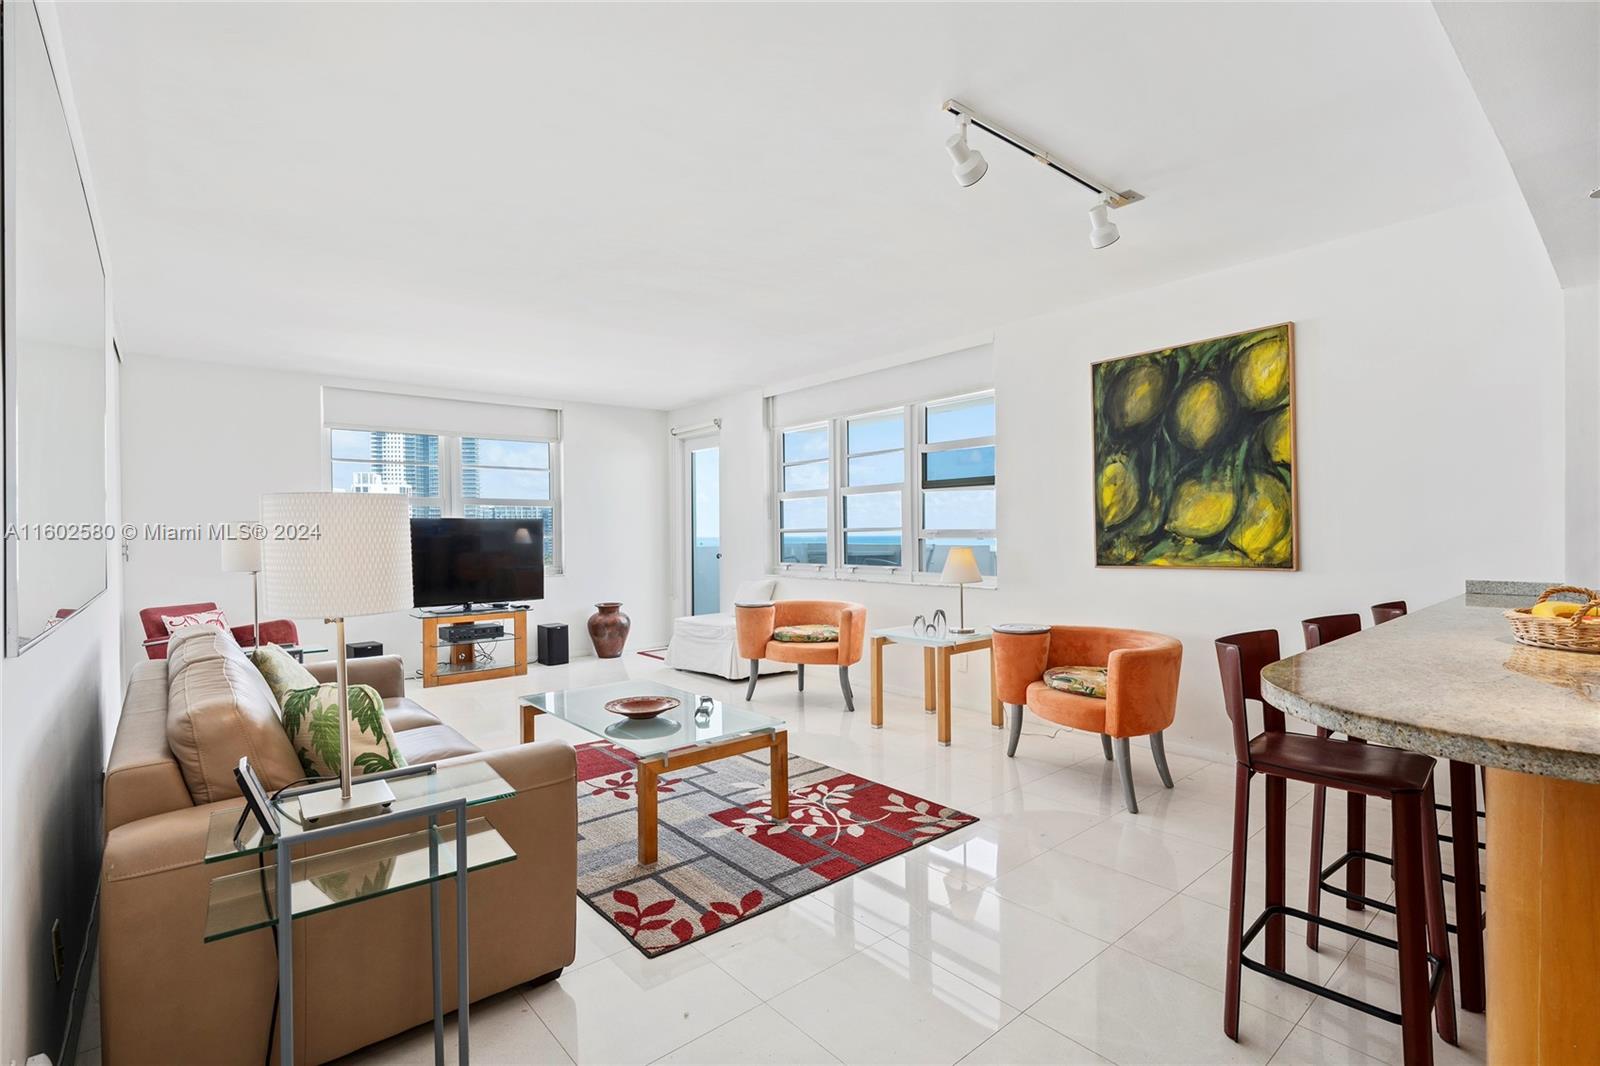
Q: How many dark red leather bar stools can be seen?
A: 3